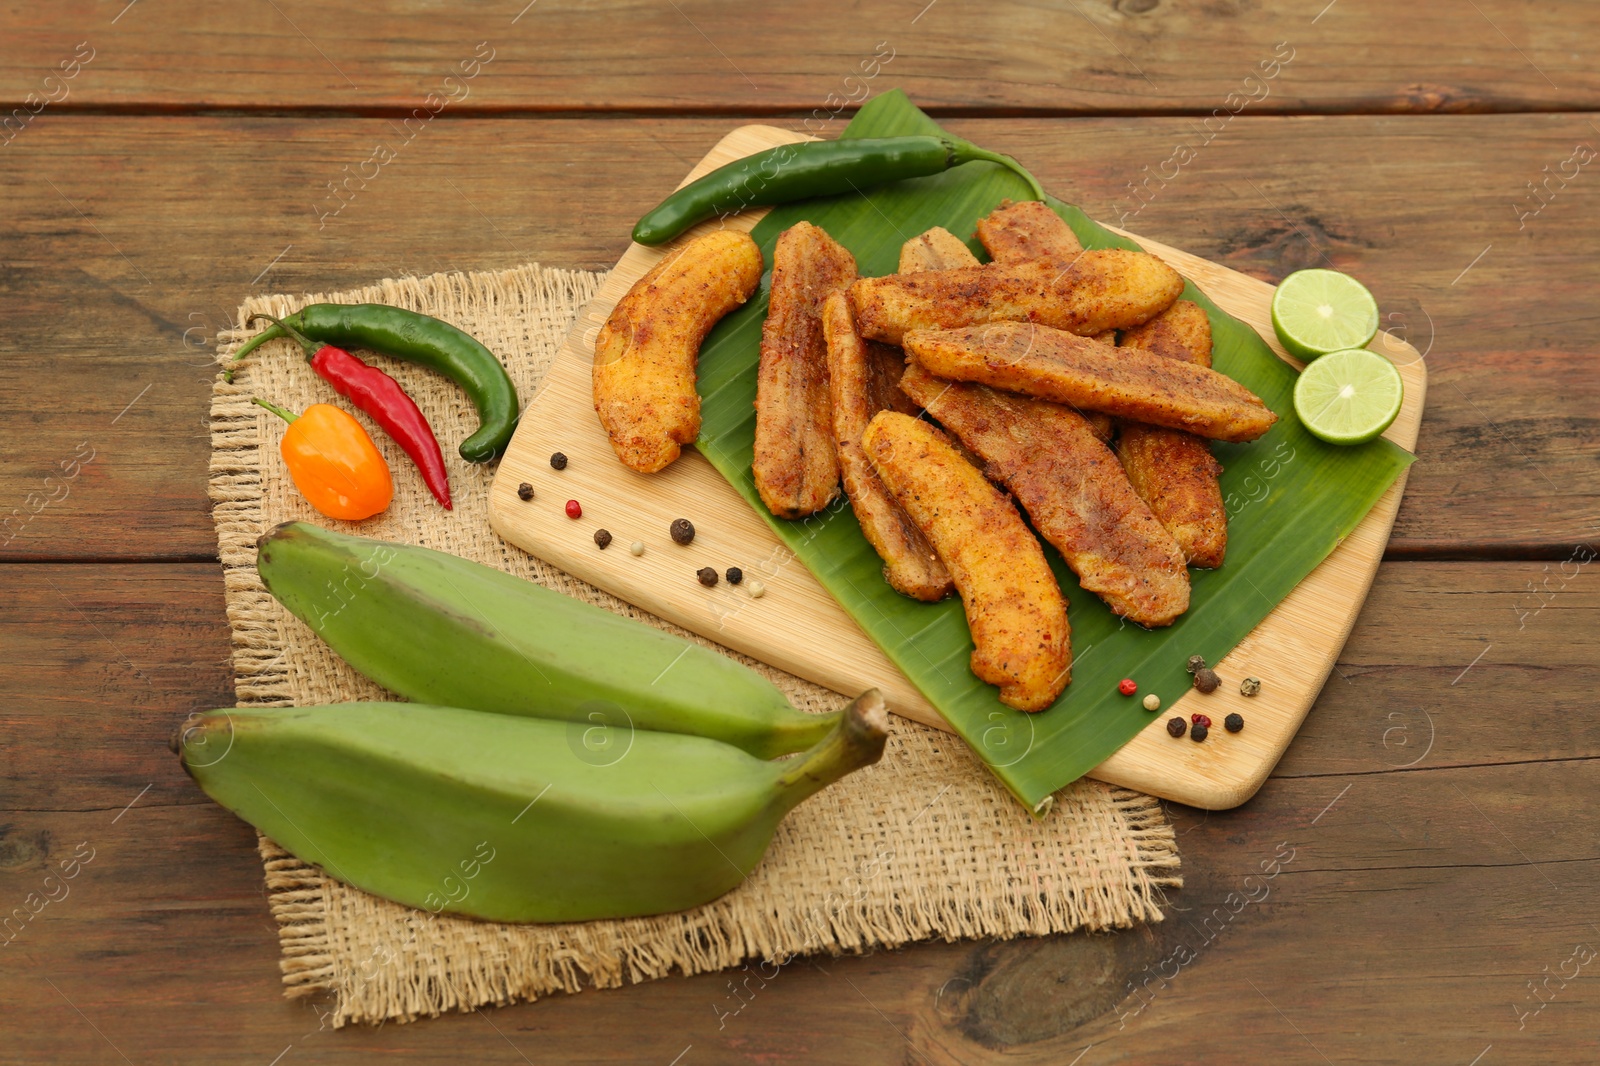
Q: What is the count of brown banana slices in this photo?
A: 10